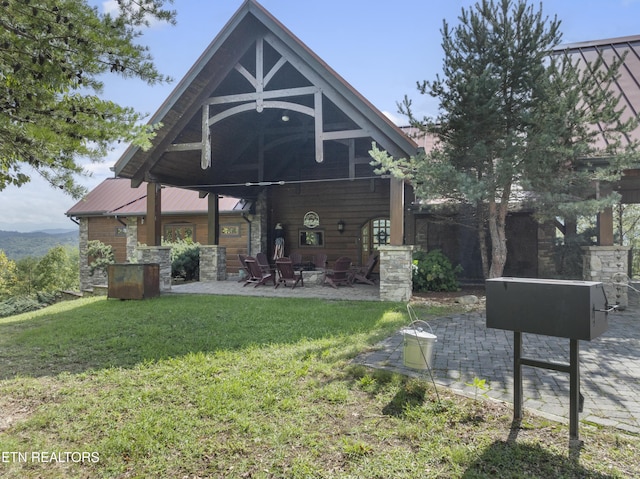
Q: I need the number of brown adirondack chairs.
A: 8